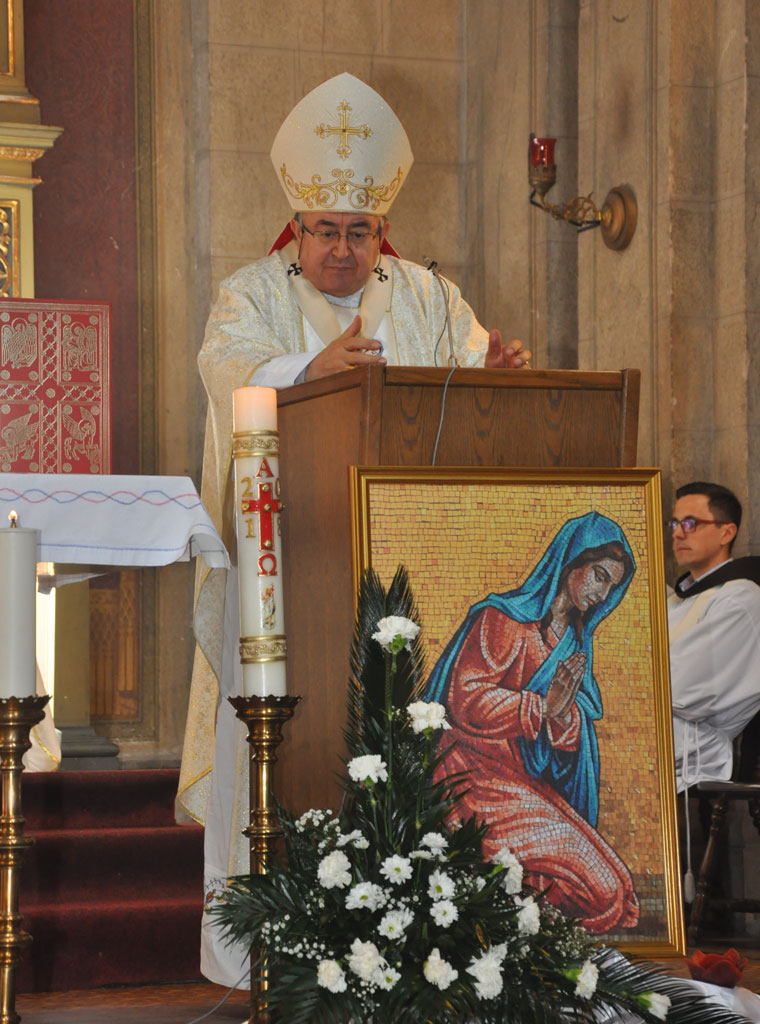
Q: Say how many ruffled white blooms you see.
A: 12